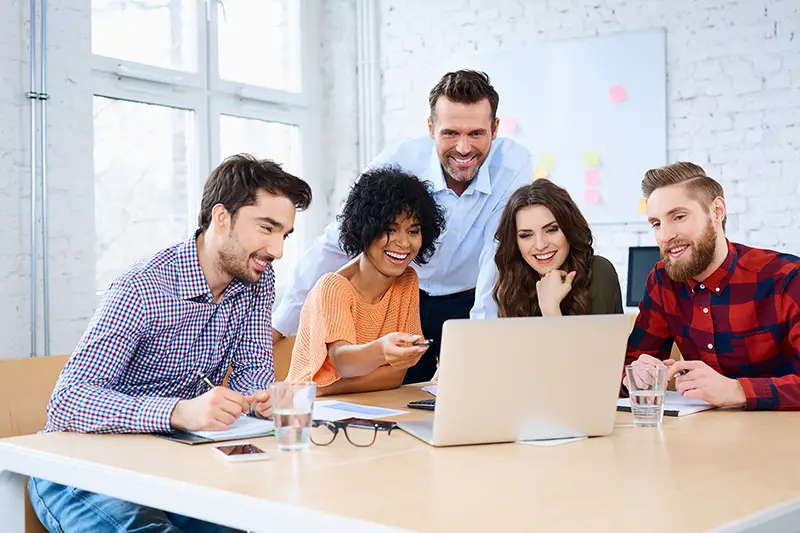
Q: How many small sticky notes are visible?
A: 8